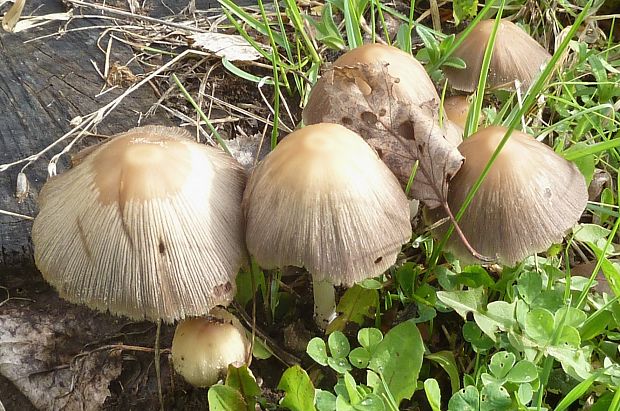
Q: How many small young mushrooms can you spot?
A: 1